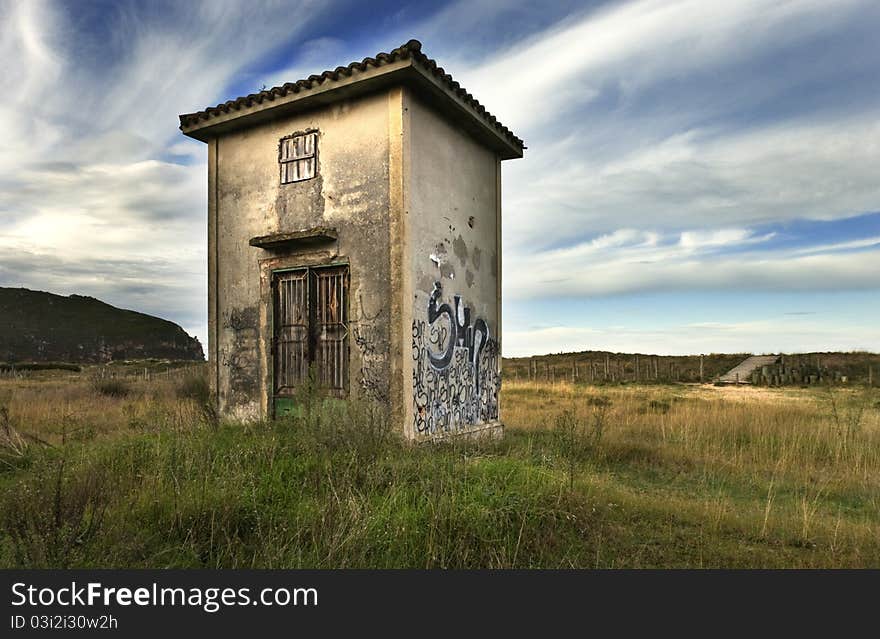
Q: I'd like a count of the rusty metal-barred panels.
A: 2